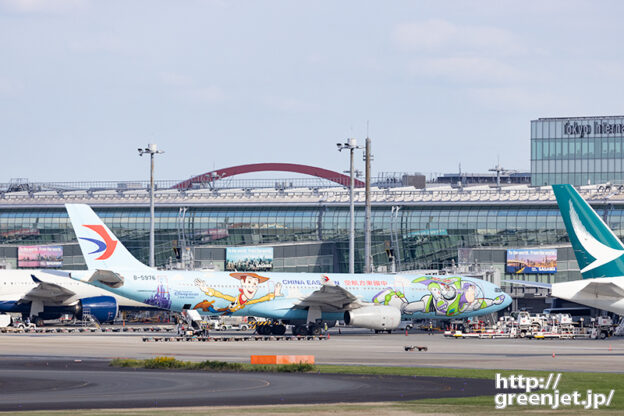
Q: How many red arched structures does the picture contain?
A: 1